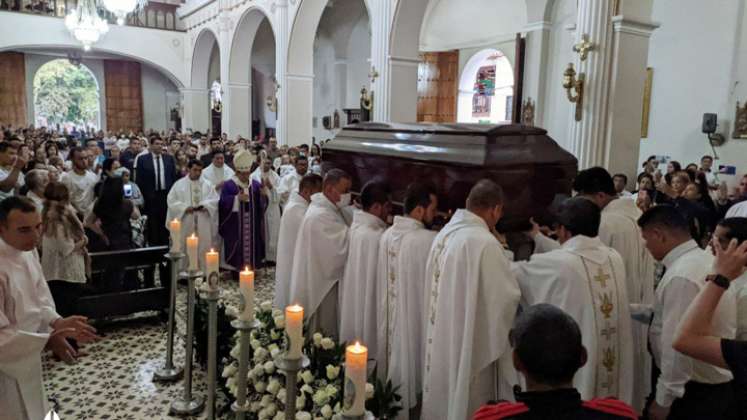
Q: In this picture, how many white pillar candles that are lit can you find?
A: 6